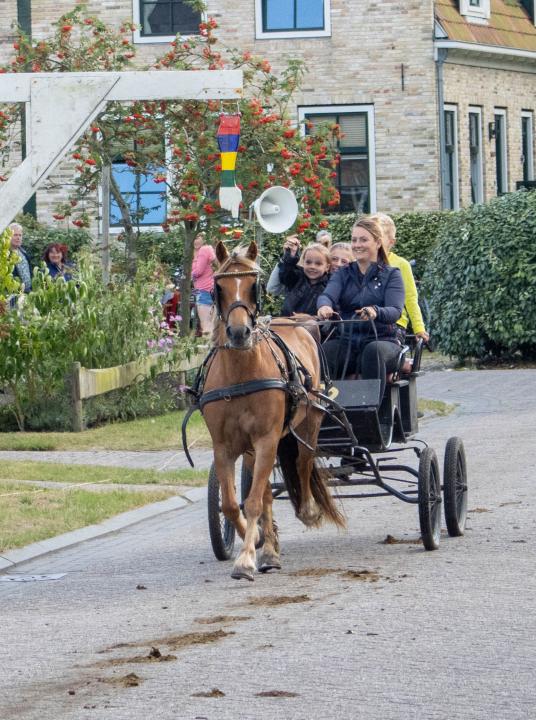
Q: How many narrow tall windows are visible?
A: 4